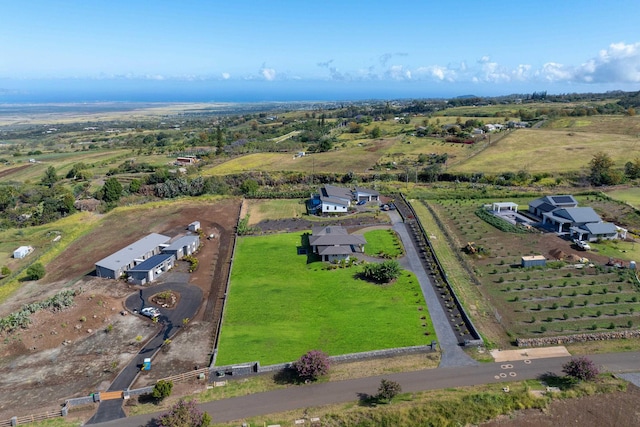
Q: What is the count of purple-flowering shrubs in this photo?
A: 3